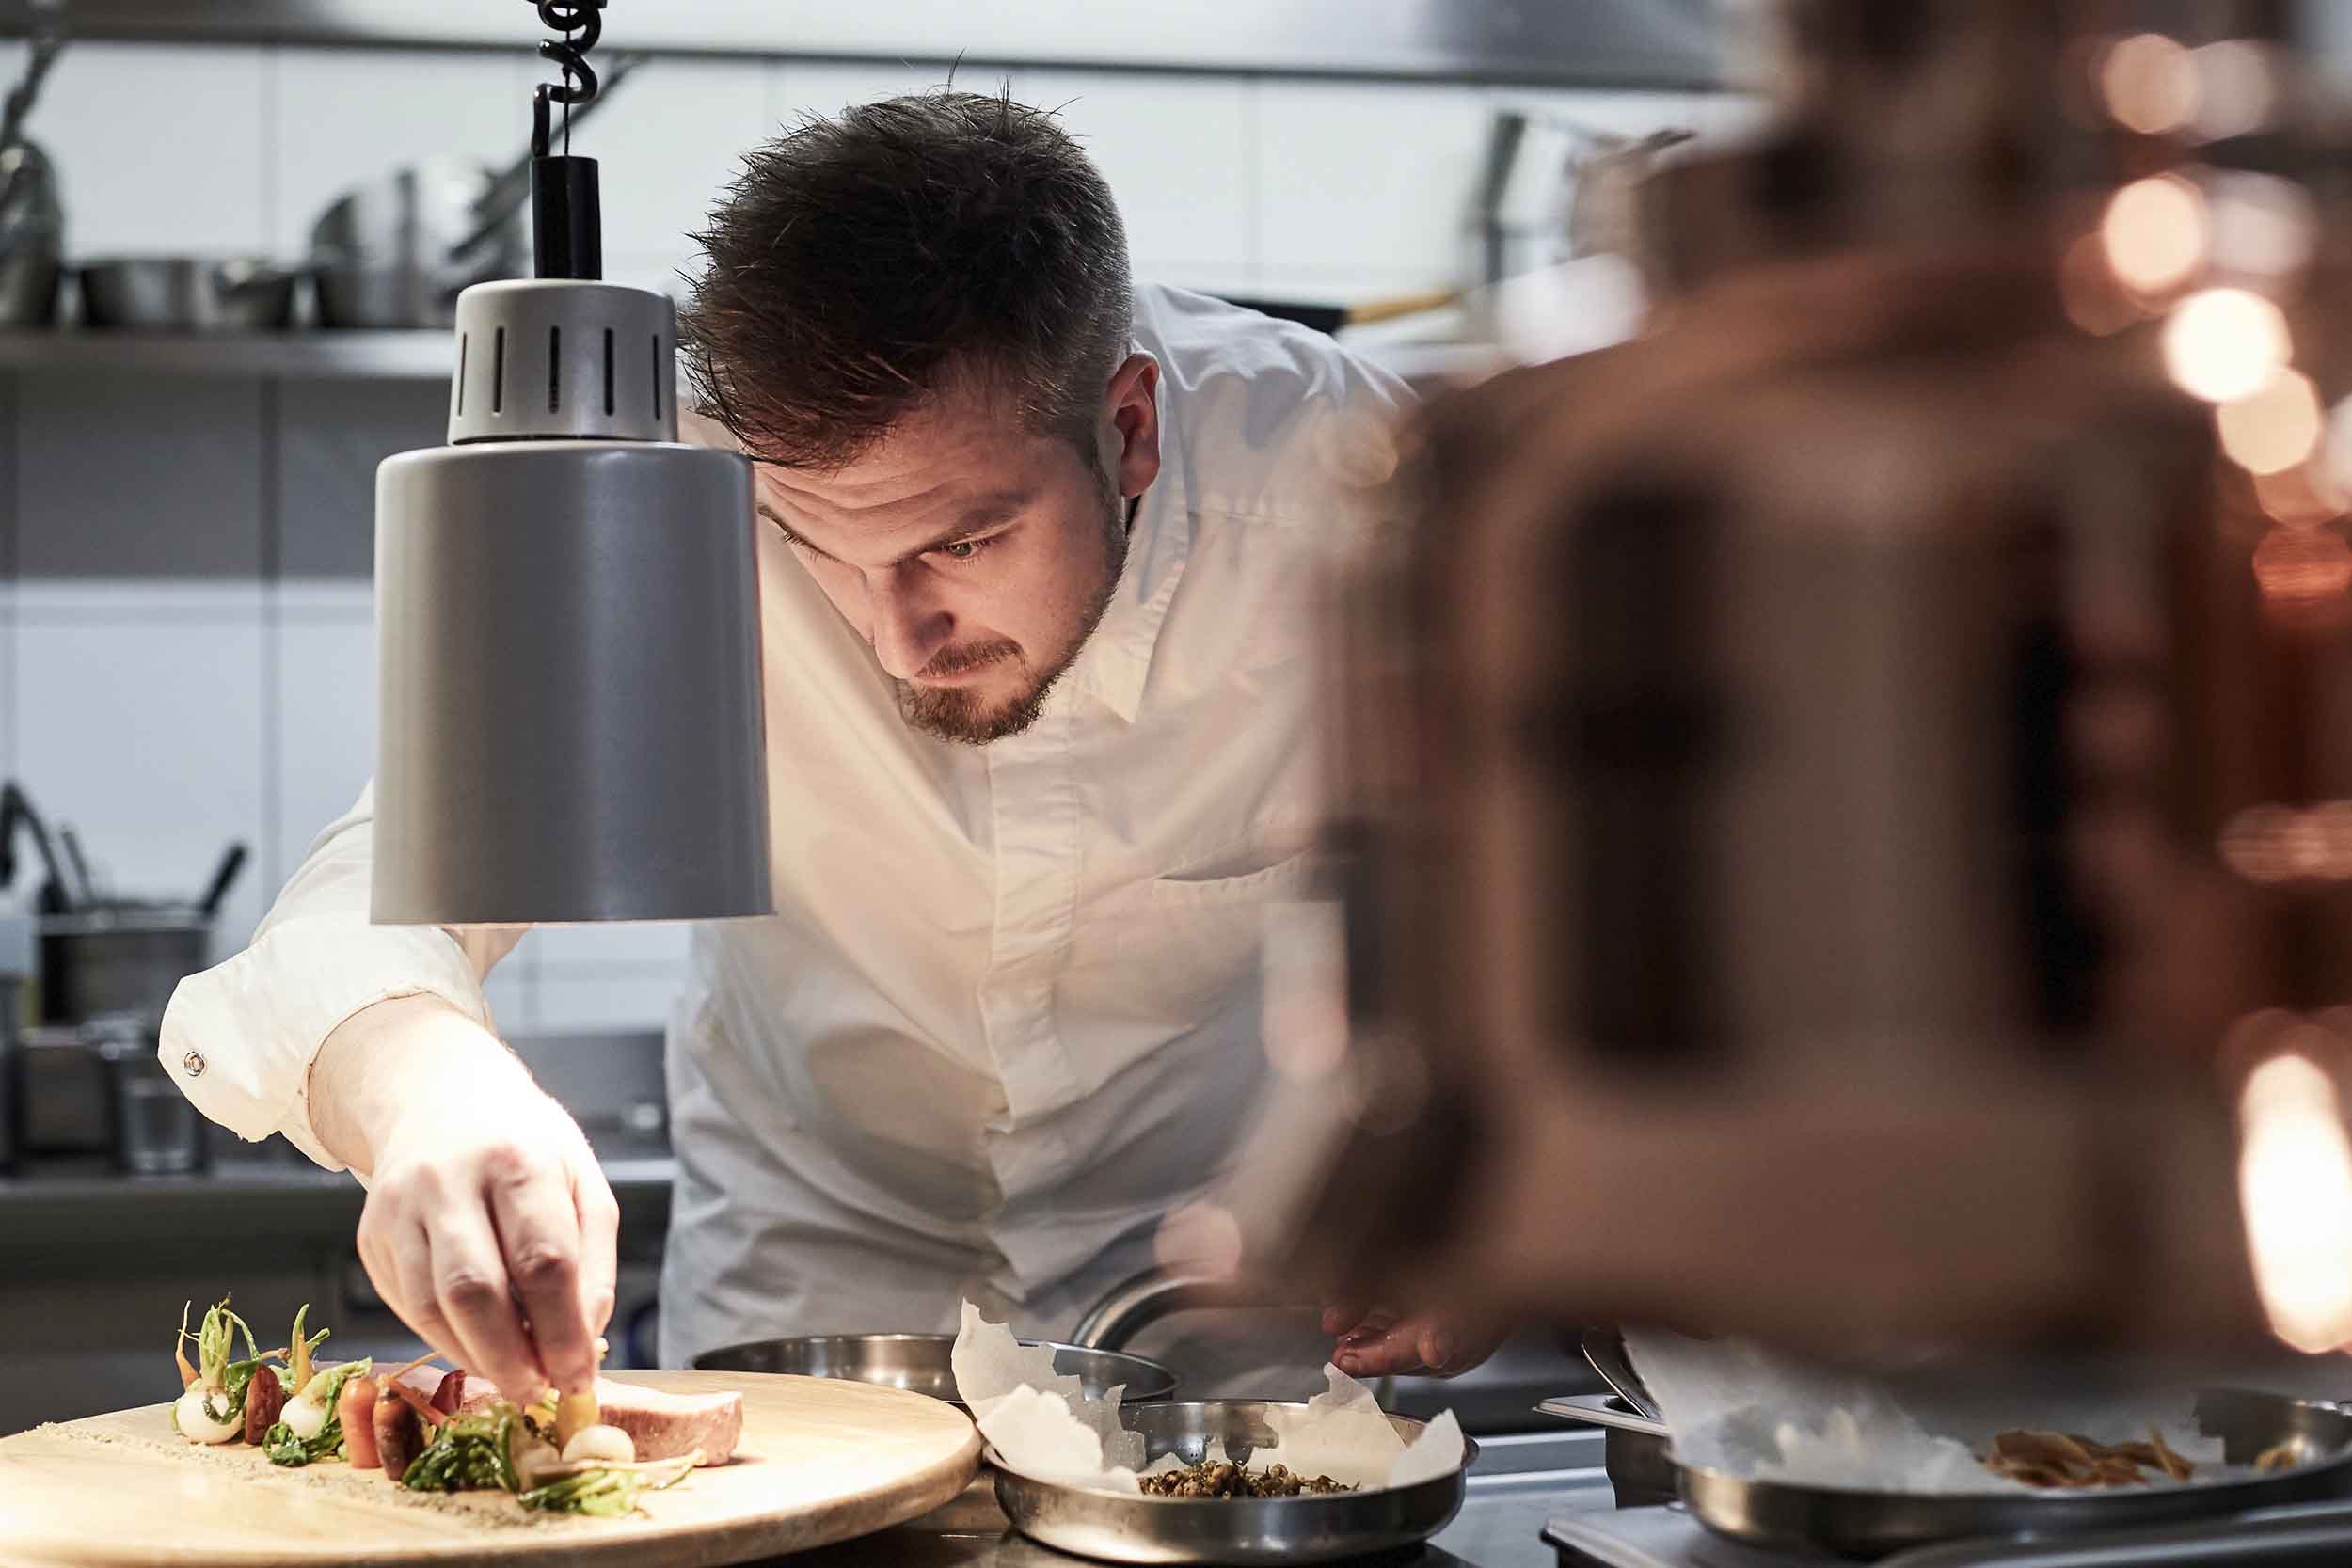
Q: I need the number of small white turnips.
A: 3